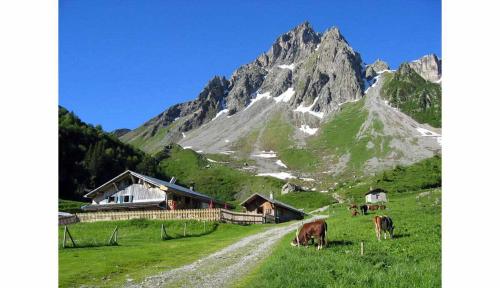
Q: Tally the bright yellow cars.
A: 0